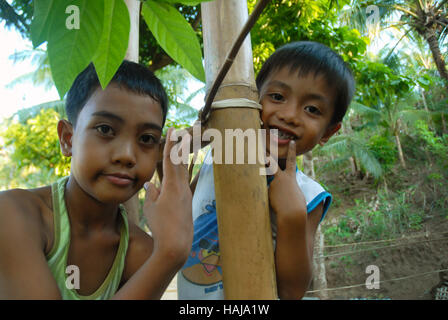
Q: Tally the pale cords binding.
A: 1